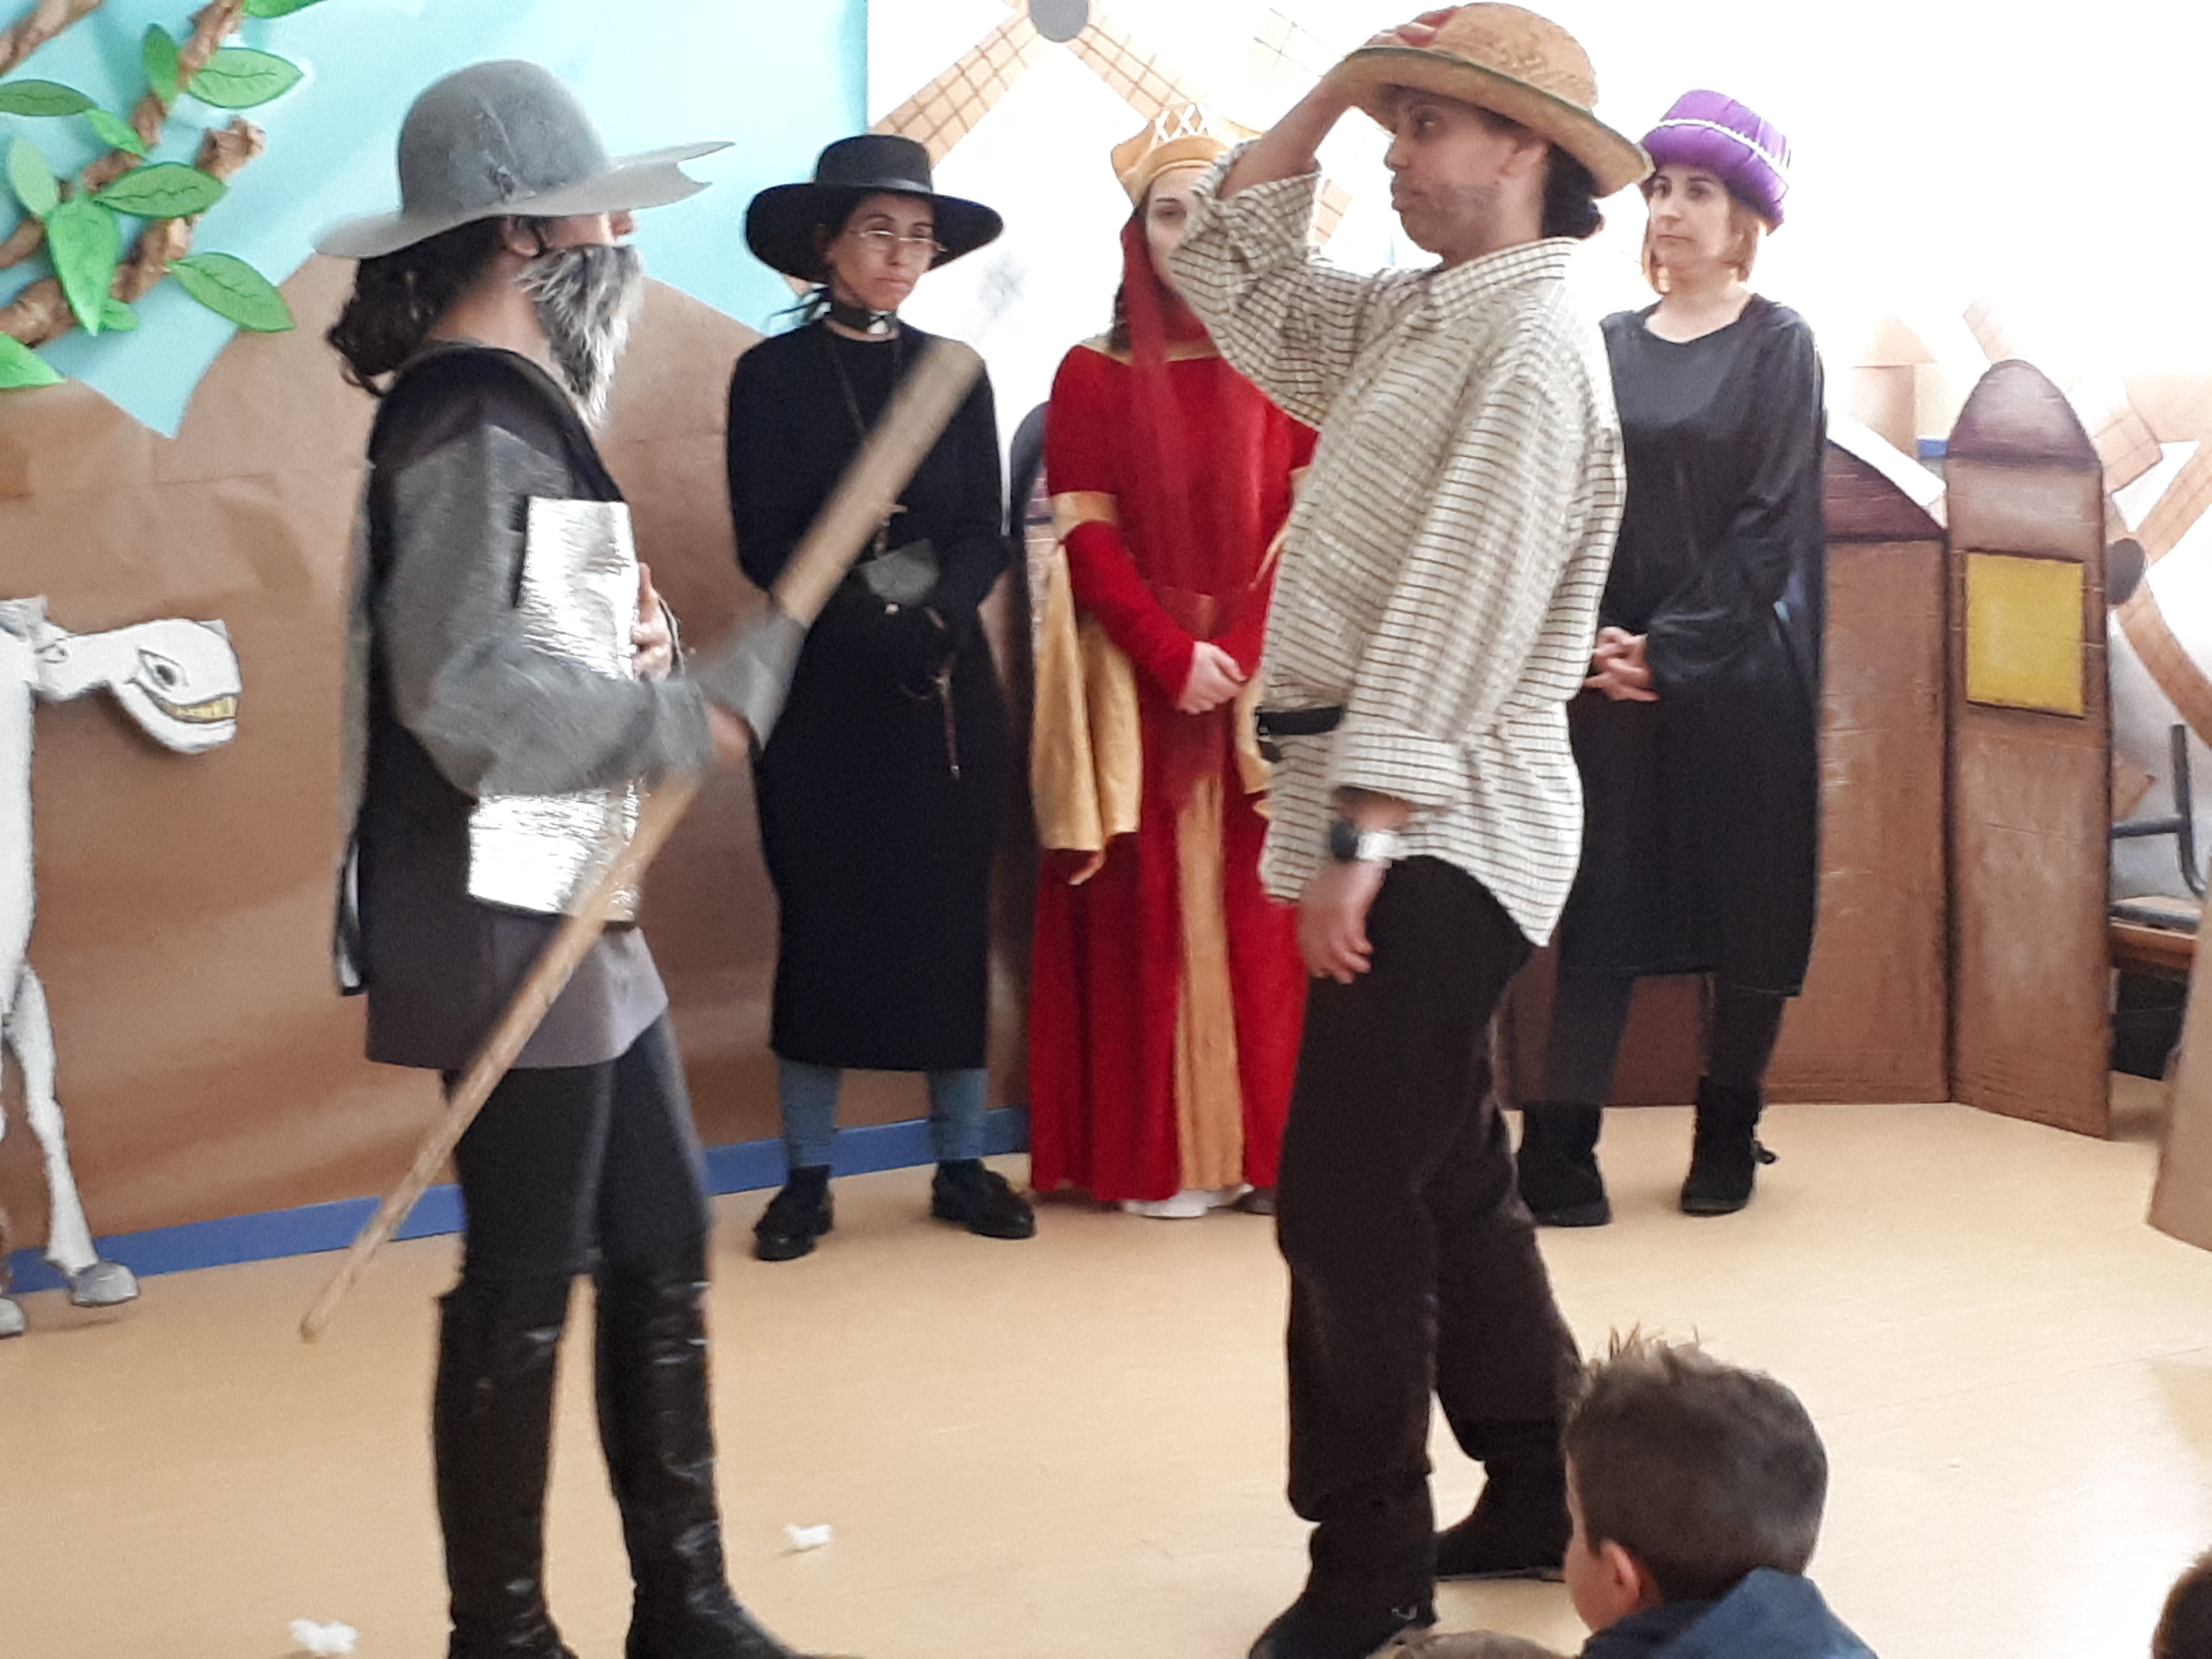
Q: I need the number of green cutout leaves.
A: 11